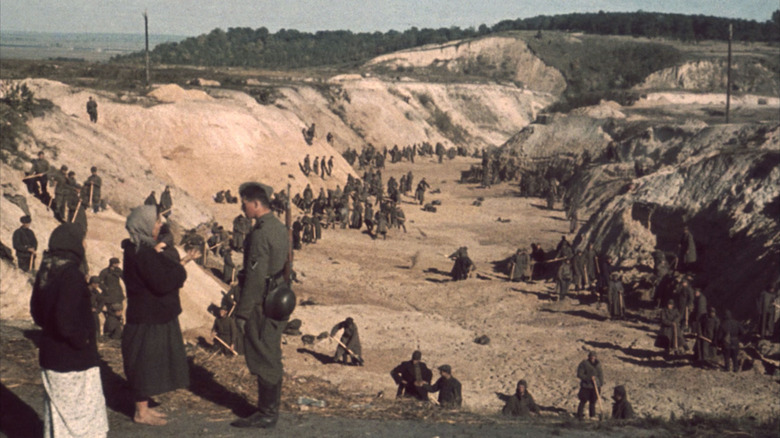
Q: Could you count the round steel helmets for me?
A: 1